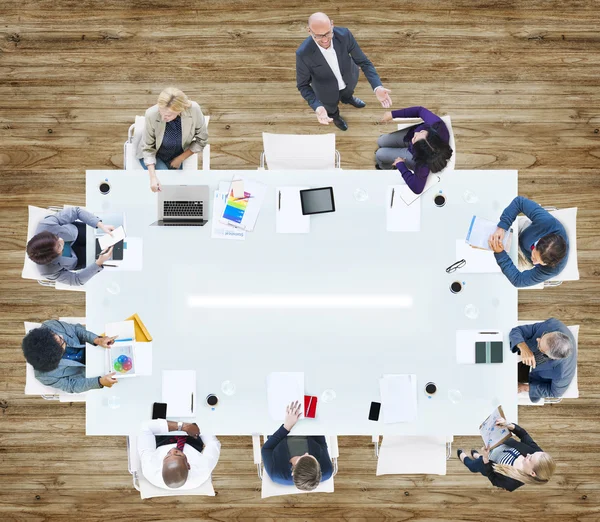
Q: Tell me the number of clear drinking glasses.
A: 8